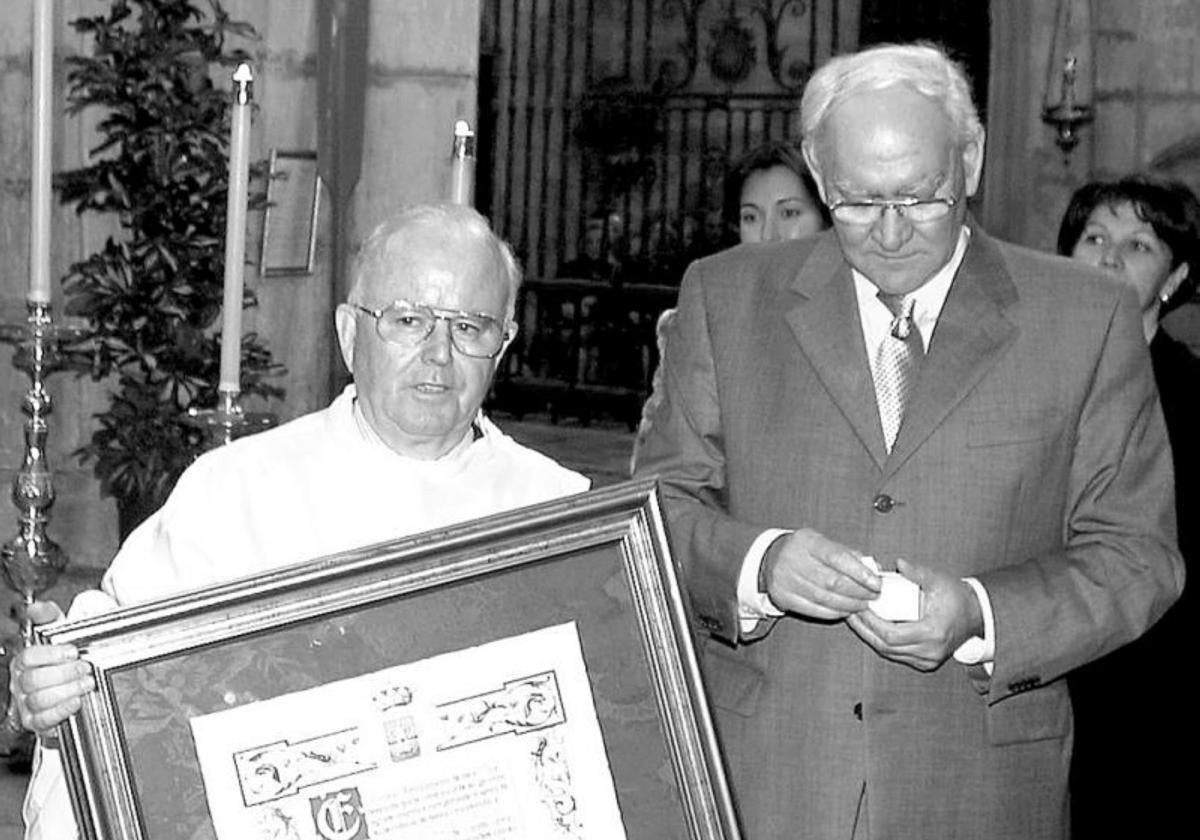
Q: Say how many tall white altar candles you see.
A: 3